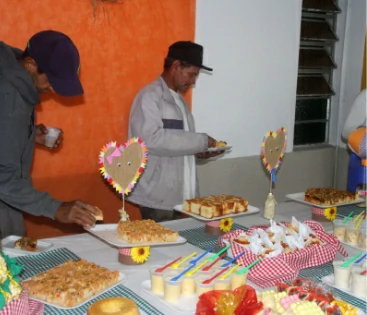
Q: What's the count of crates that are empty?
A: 0